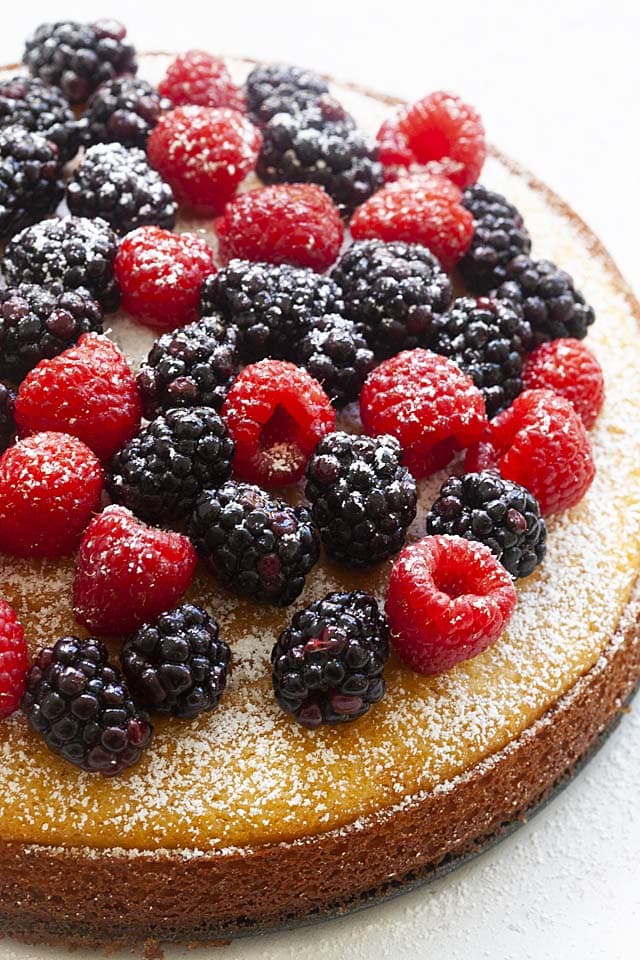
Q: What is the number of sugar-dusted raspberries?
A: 15